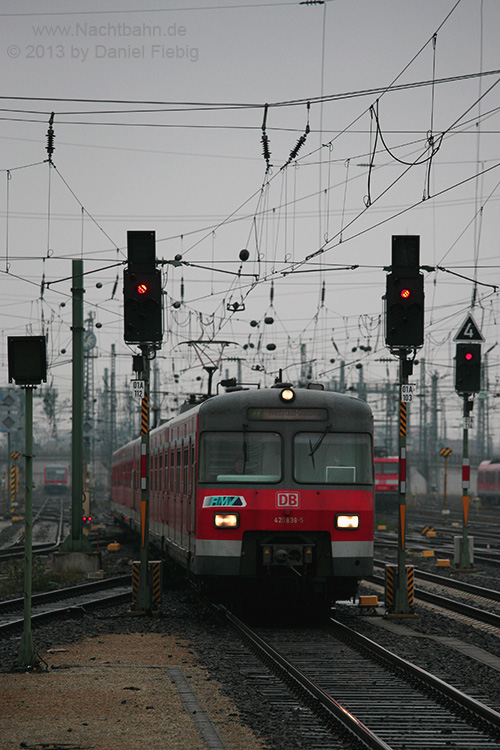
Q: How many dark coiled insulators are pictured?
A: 3